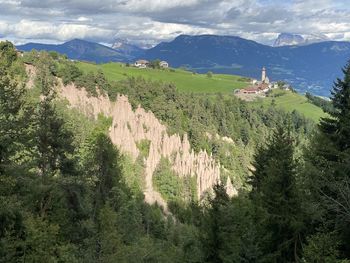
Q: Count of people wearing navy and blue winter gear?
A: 0